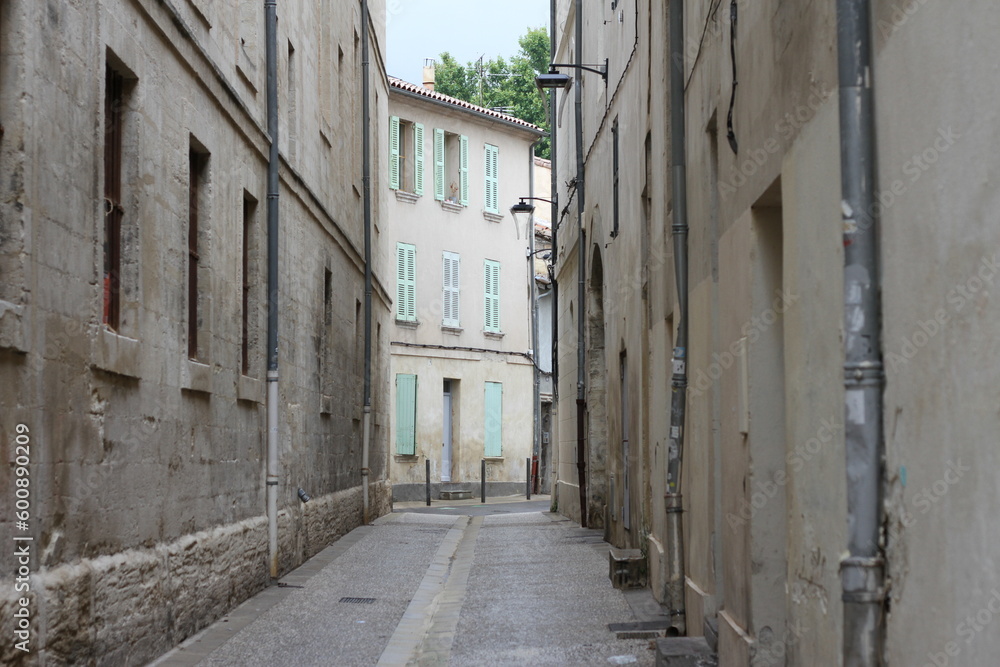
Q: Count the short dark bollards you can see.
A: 3